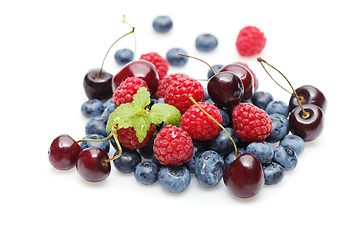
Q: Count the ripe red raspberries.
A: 10